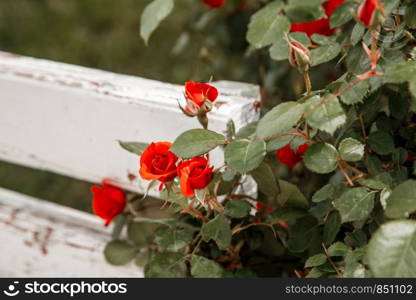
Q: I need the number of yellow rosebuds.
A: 0